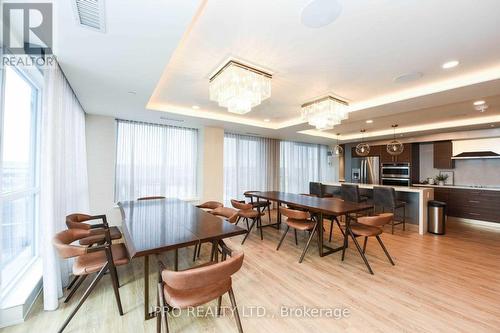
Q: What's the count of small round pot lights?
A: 5